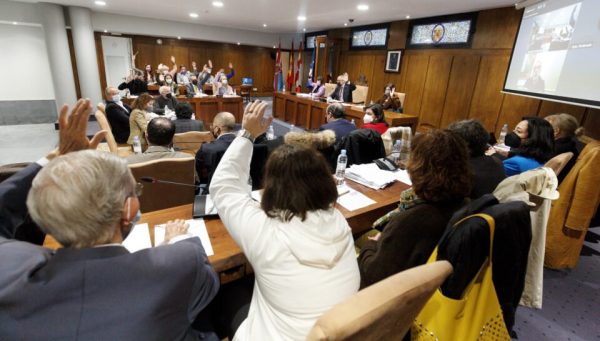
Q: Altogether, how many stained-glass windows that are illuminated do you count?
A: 3